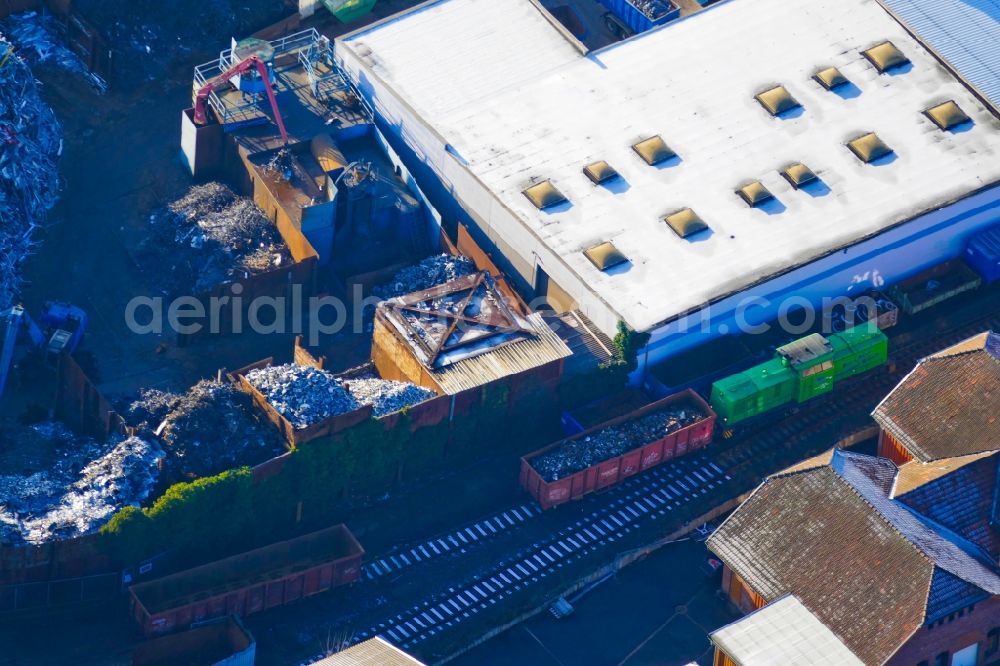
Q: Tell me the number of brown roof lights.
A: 12